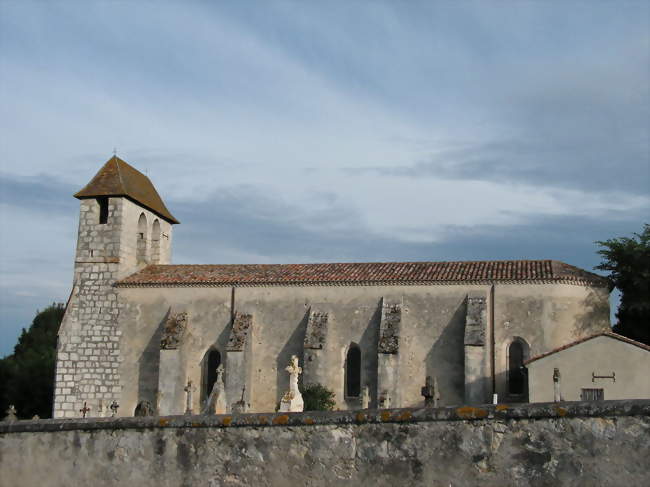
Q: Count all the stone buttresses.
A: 5